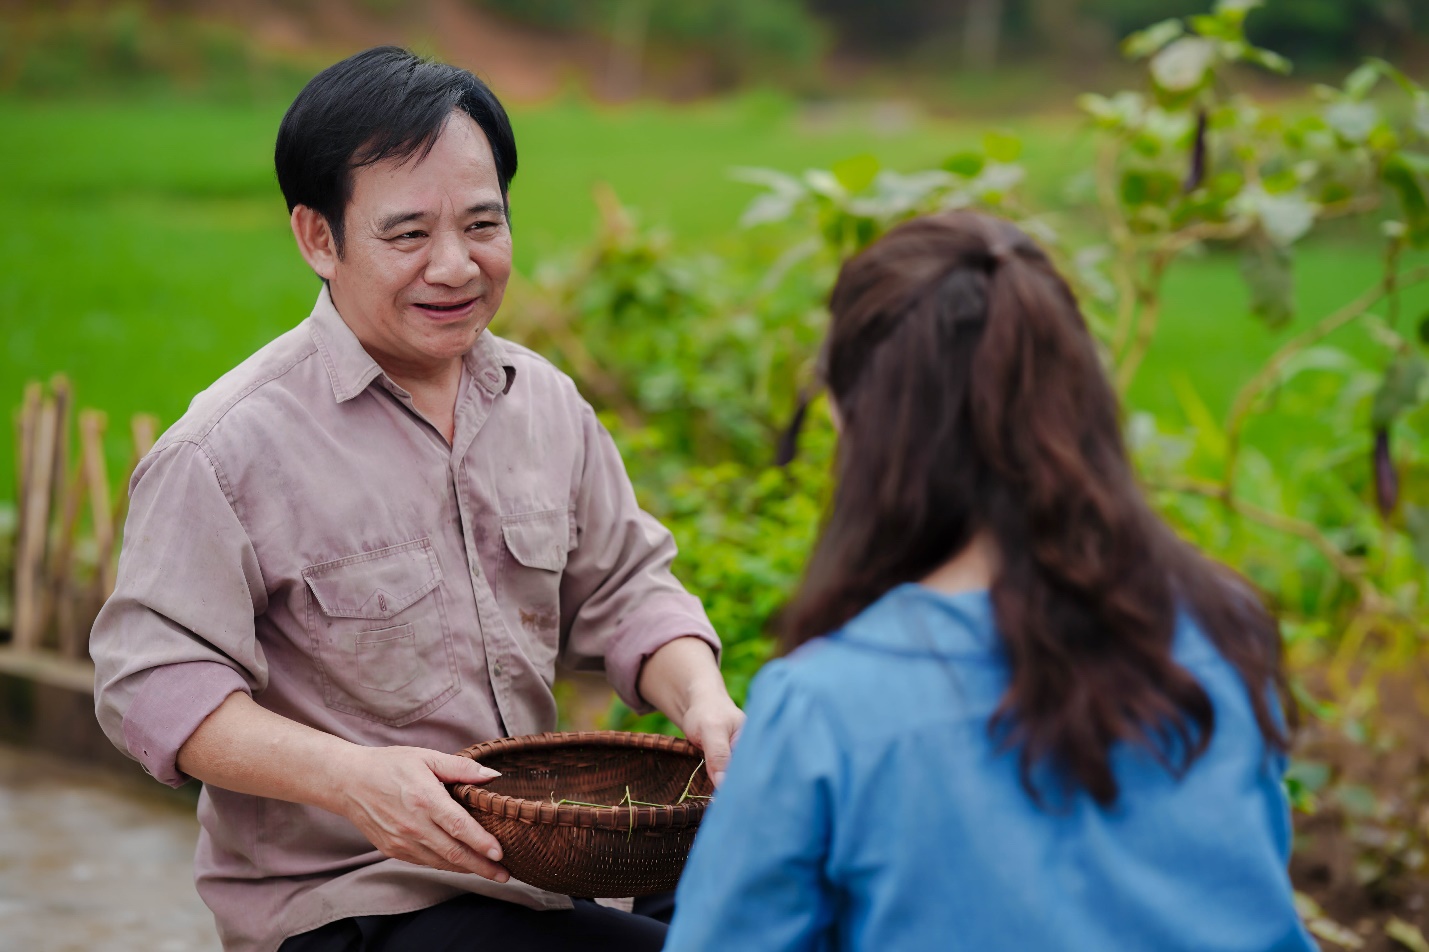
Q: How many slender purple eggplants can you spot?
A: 3